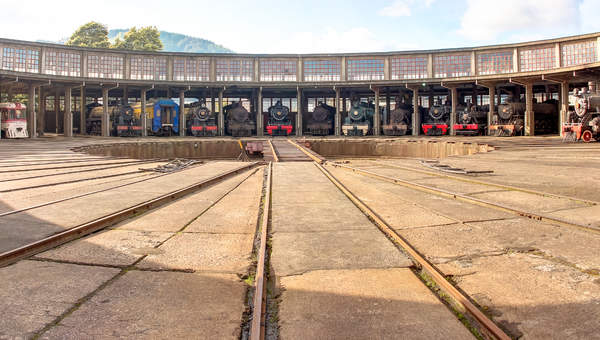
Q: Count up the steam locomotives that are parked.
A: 11